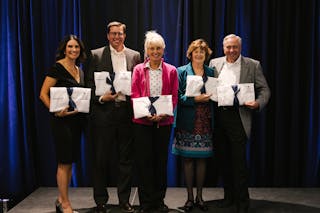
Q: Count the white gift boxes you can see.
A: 5